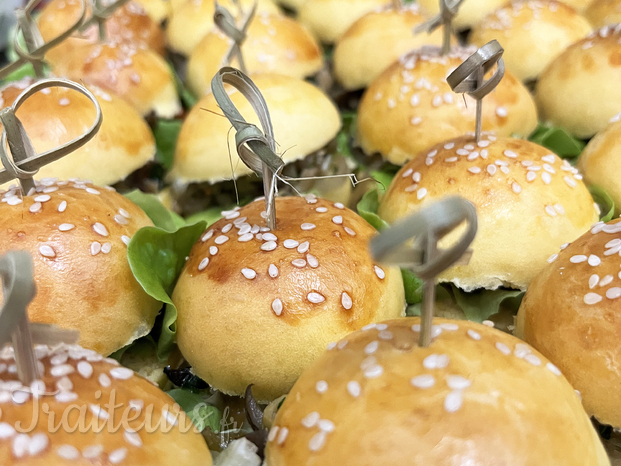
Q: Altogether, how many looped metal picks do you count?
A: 9